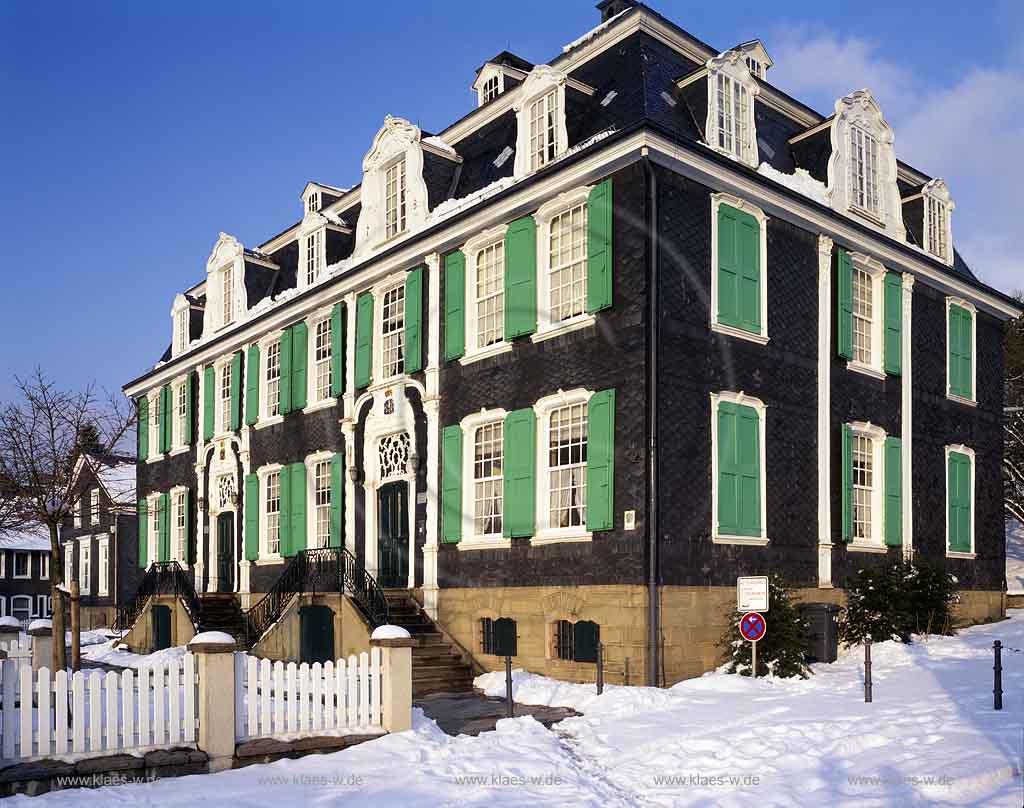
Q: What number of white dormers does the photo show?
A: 11